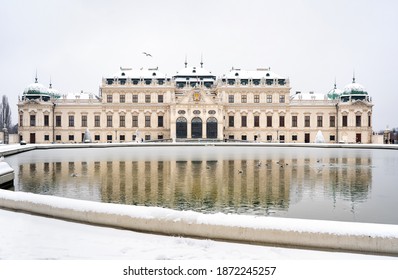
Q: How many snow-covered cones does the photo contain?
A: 2